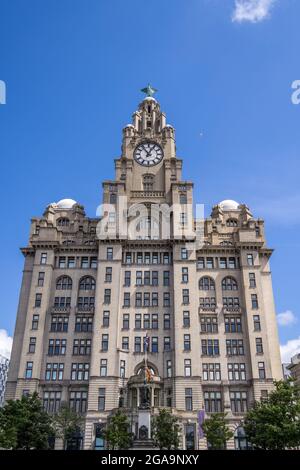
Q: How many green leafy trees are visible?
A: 6